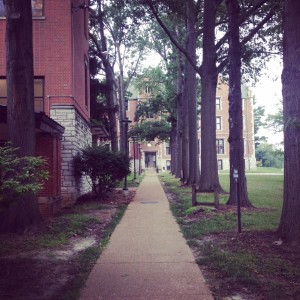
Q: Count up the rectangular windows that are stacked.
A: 4